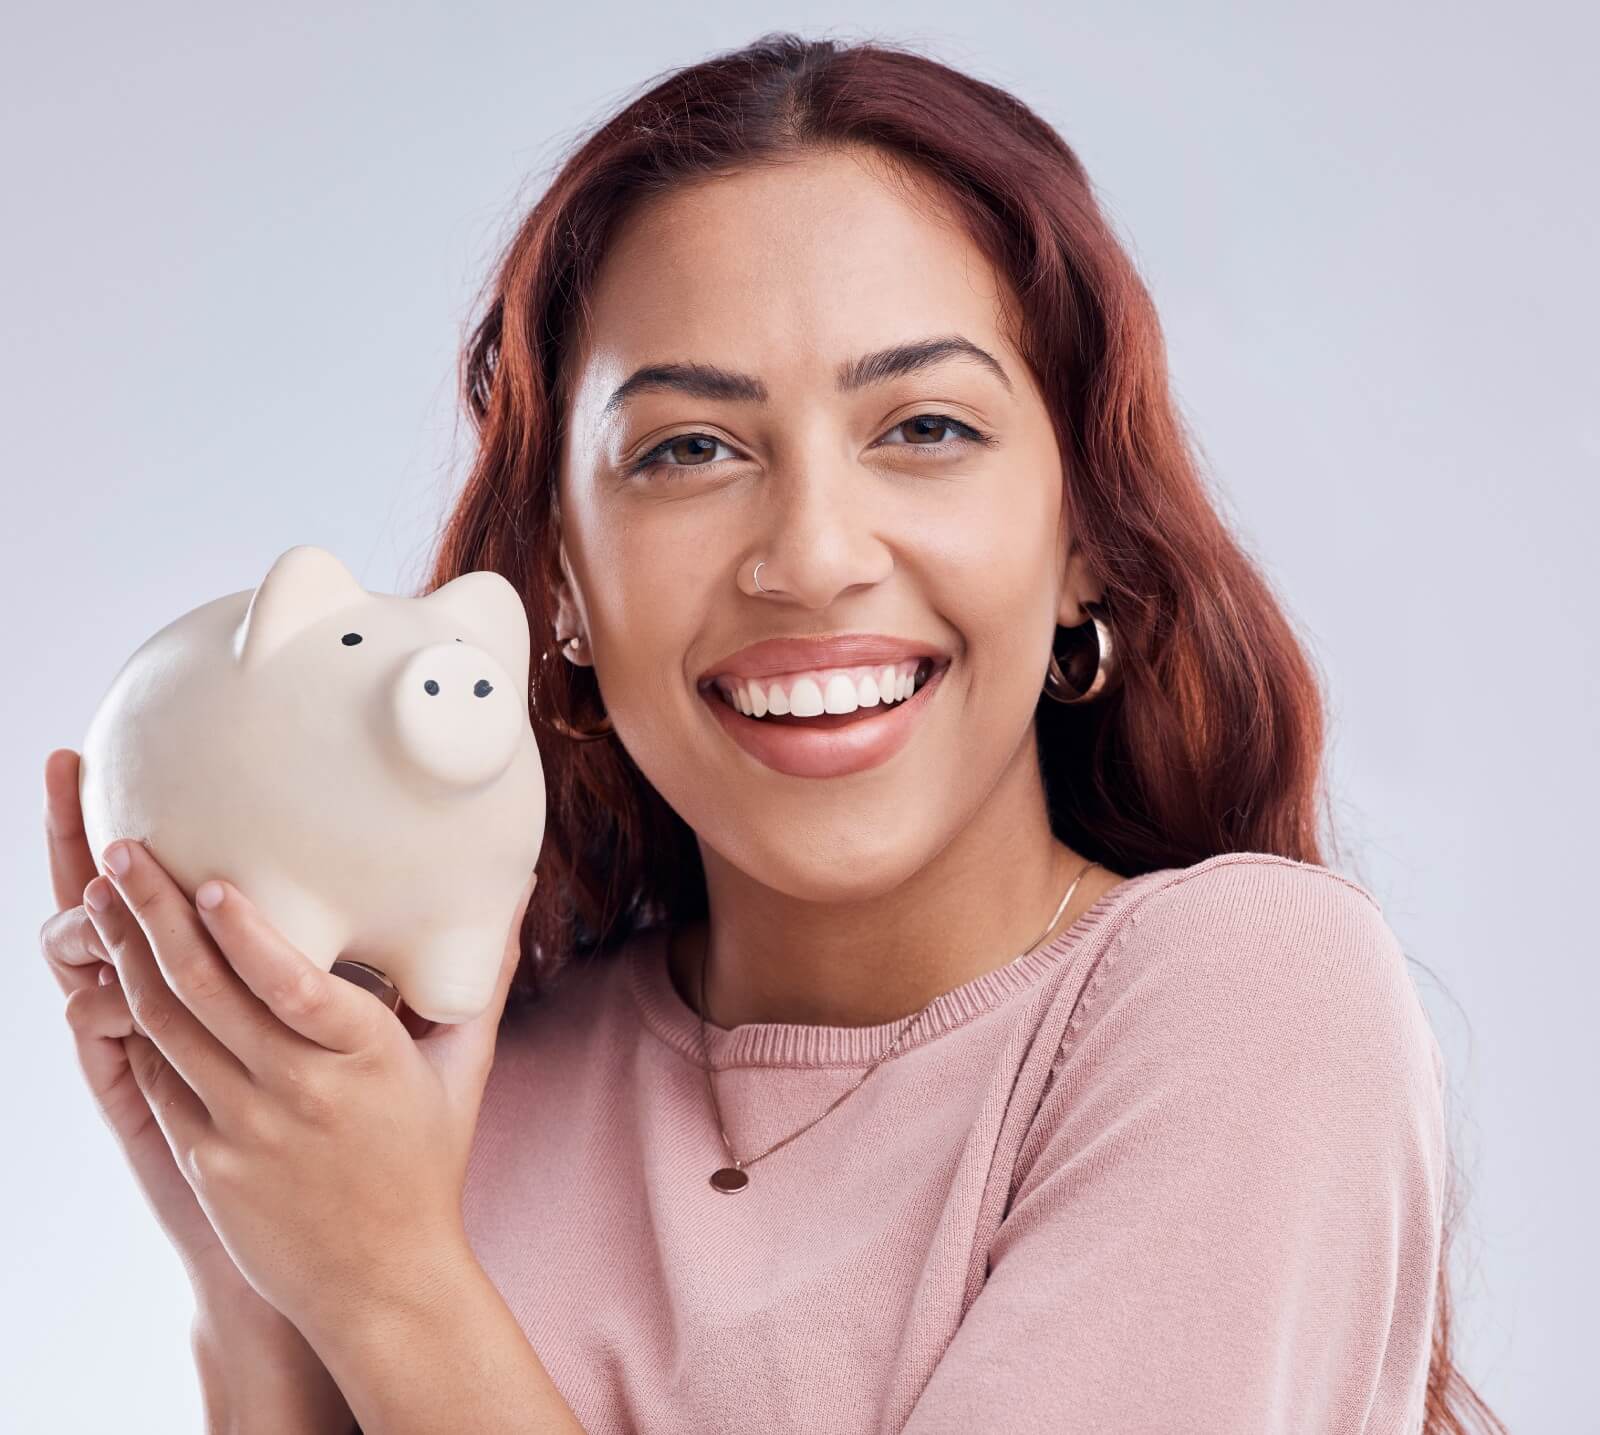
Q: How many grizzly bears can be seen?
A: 0